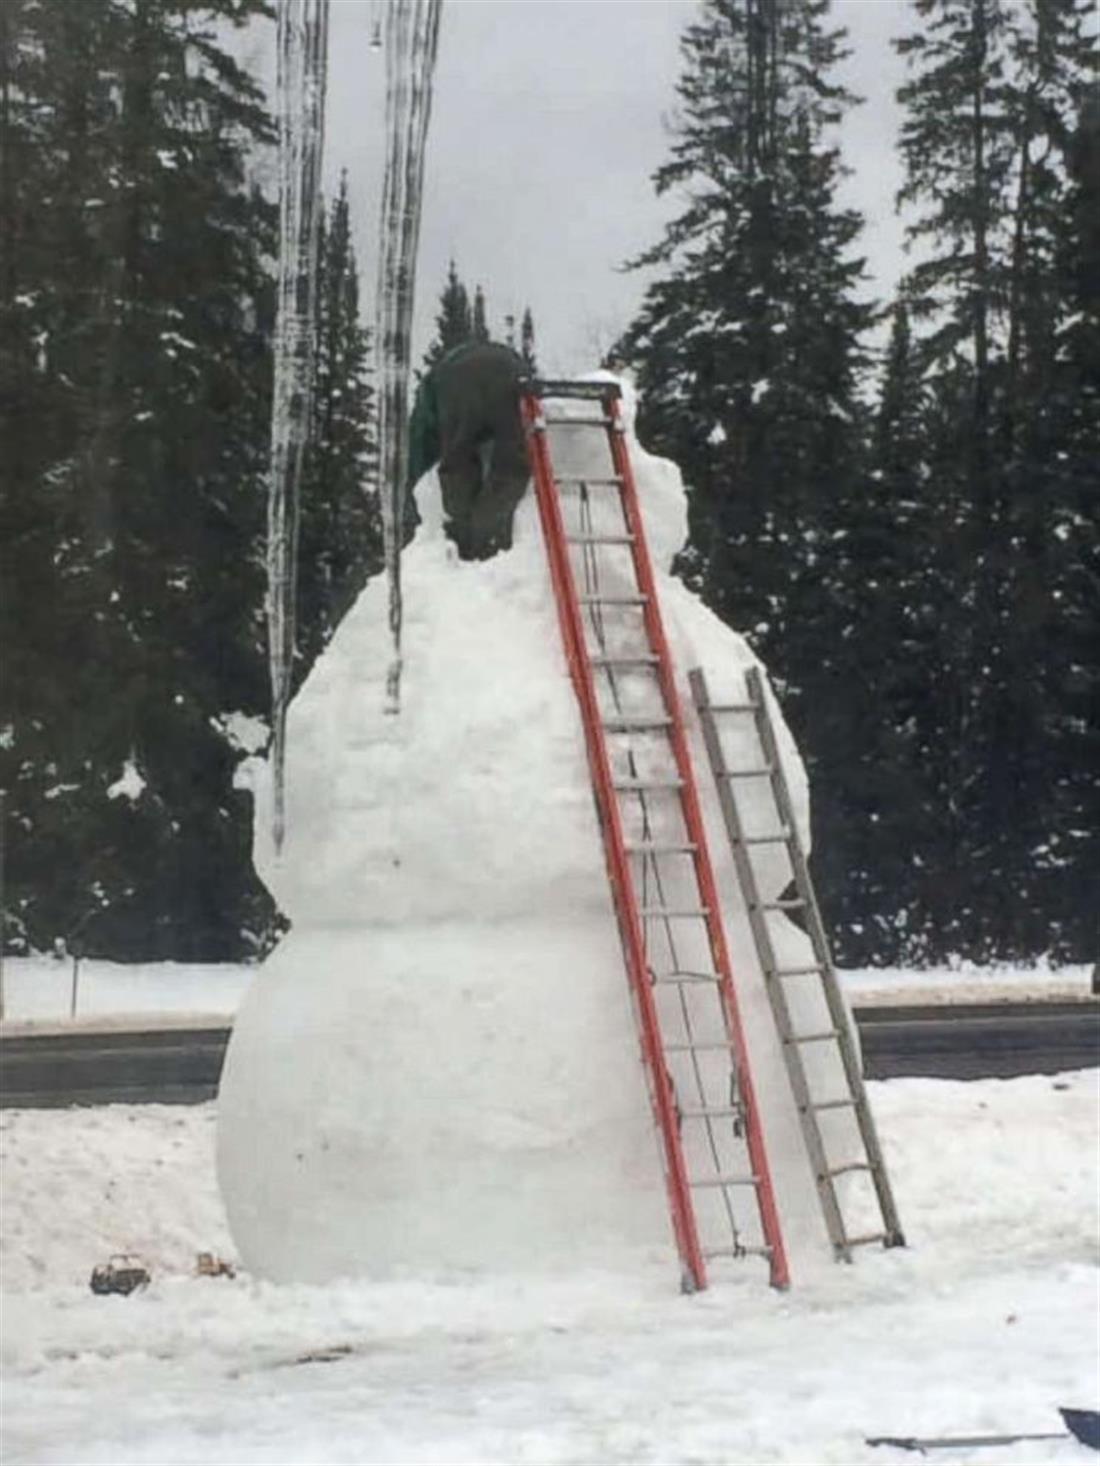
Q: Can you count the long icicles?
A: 2